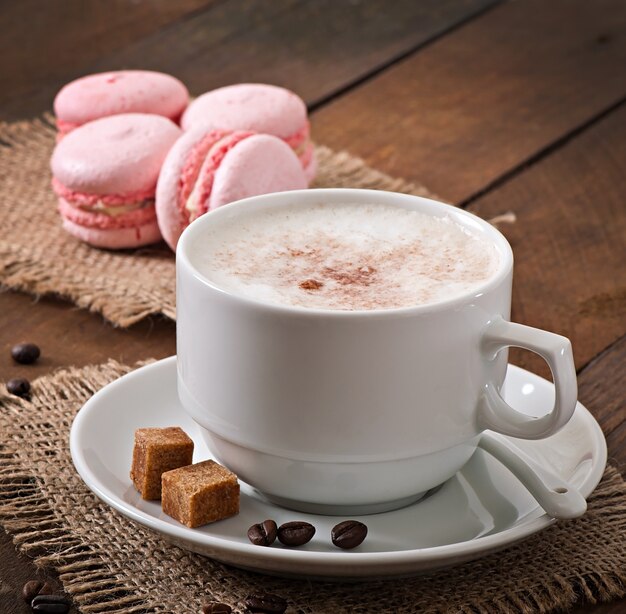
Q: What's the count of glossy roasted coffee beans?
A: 9